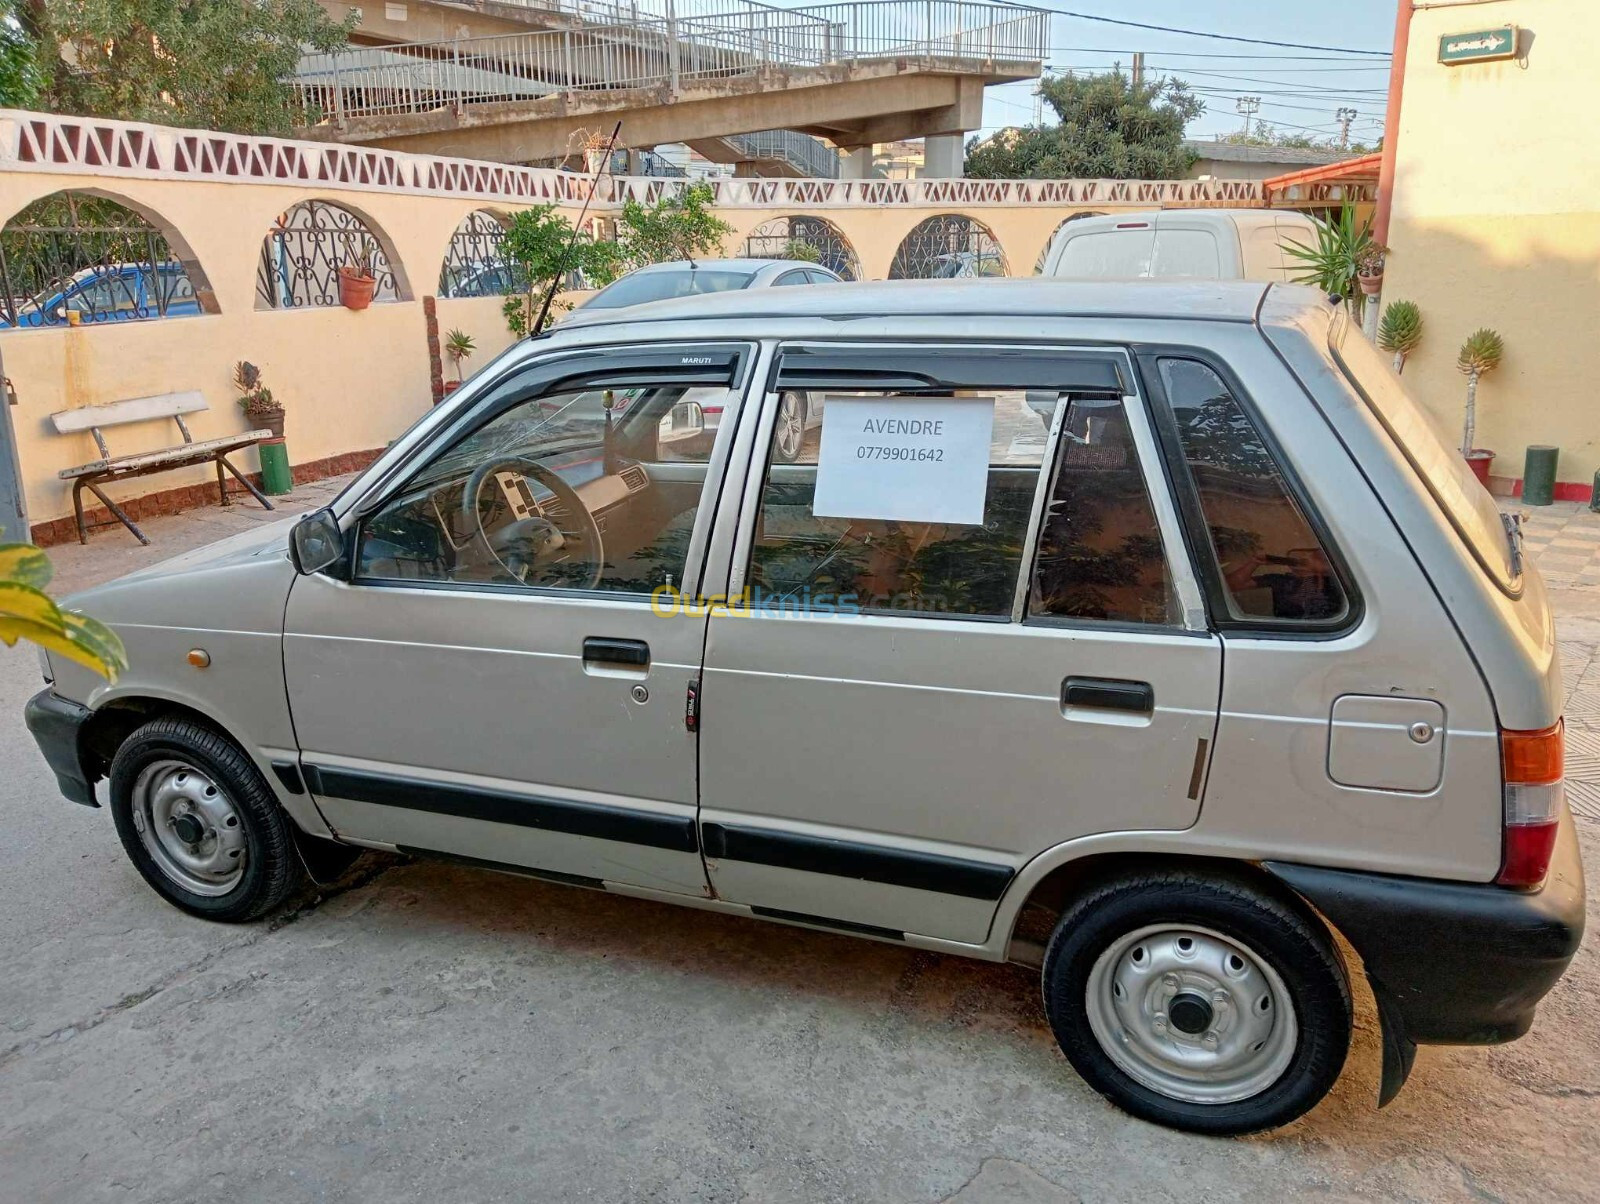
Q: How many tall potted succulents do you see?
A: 2